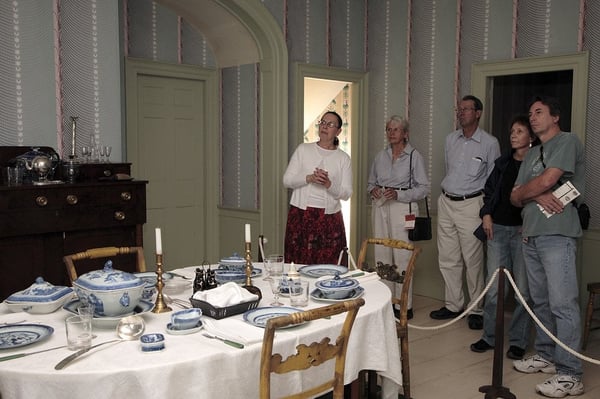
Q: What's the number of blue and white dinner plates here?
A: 4